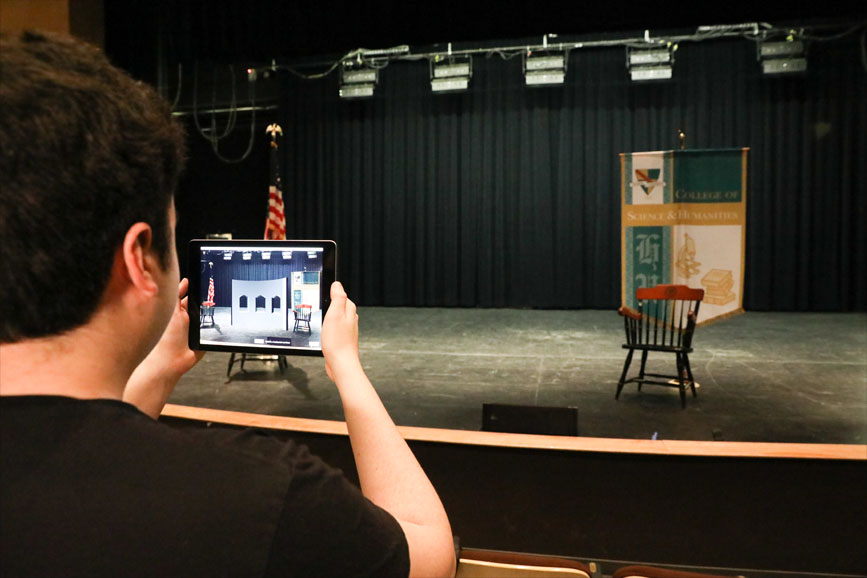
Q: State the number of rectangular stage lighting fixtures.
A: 5